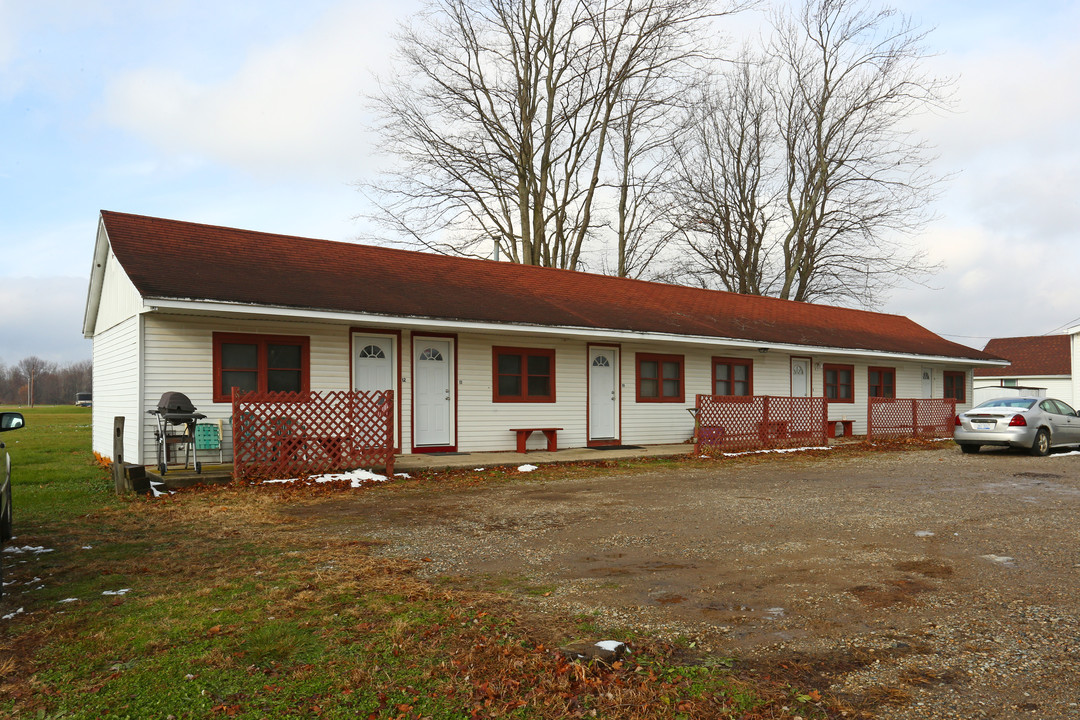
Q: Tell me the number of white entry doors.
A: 5